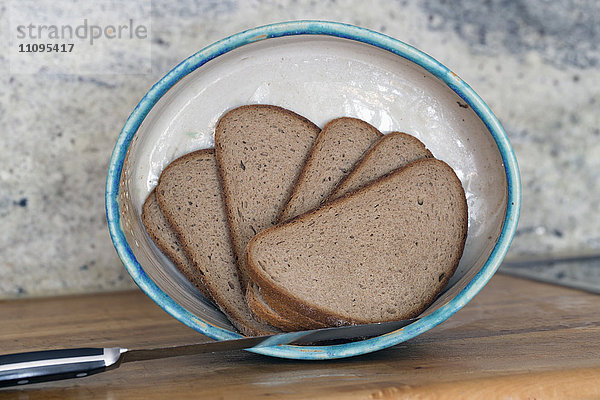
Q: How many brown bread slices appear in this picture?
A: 6